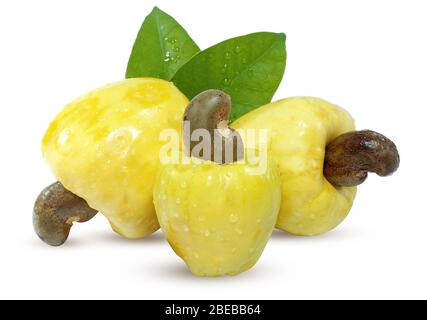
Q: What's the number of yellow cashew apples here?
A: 3